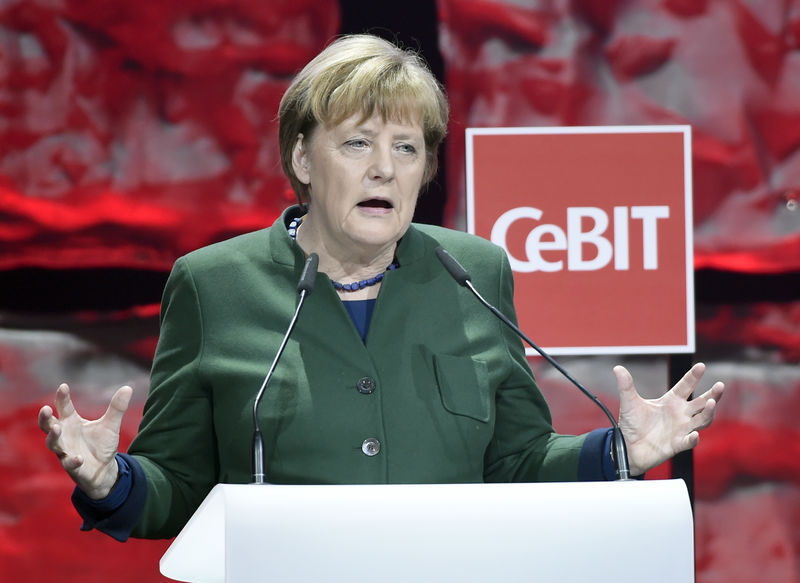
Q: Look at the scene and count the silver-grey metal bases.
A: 2